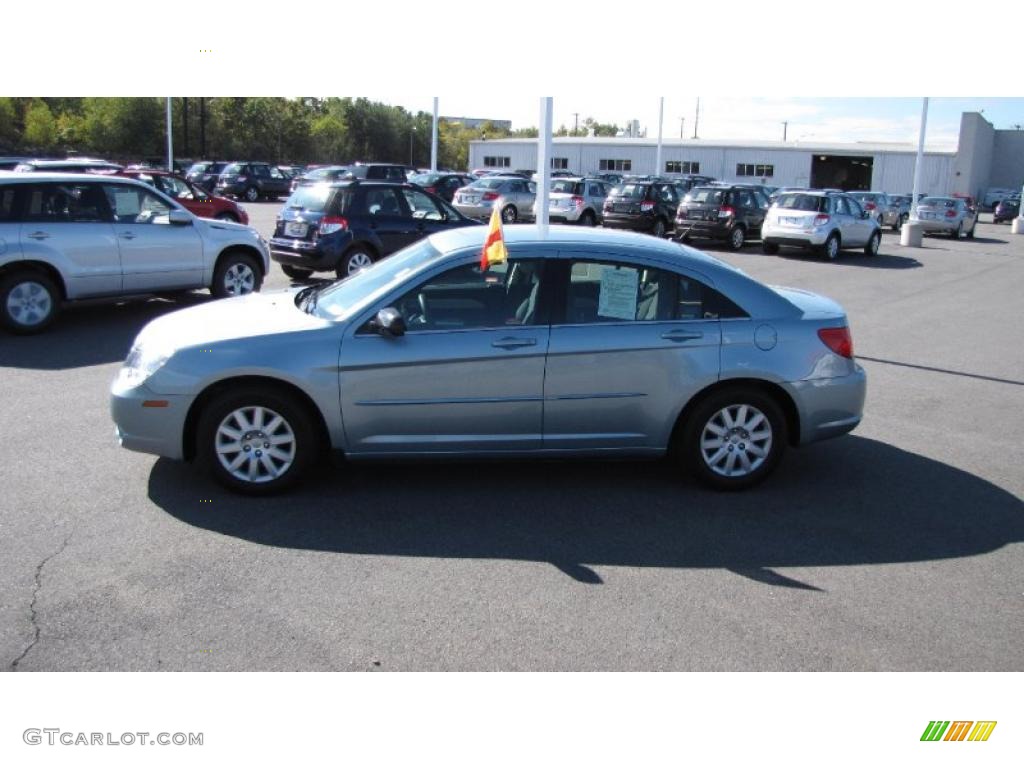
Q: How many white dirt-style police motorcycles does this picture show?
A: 0